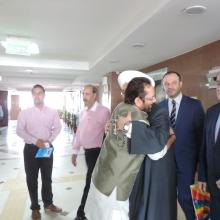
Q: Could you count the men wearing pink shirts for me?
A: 2